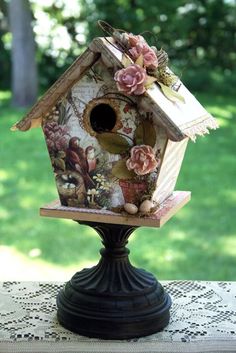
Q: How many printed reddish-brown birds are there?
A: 2